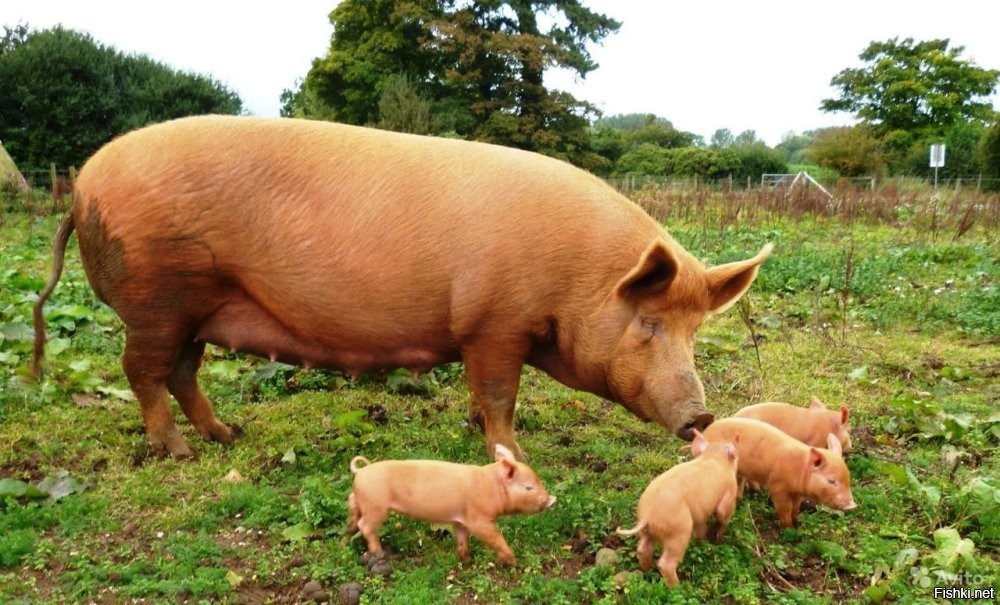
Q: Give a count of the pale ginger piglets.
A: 4